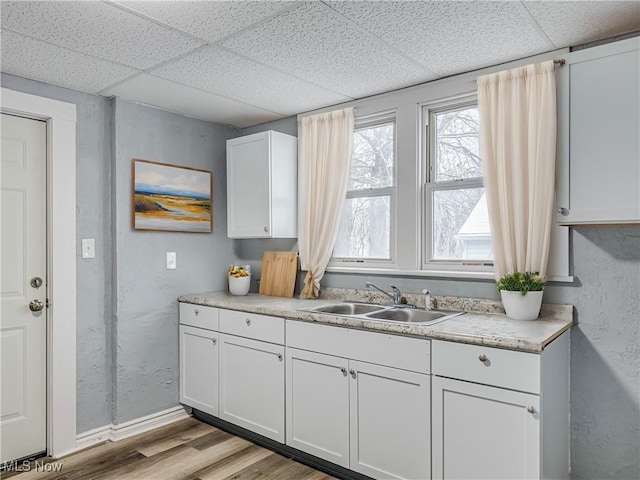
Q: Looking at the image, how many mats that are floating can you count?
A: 0